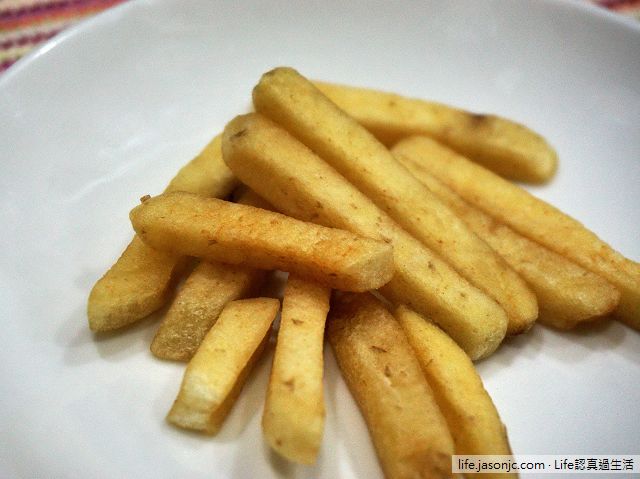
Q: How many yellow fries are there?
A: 12